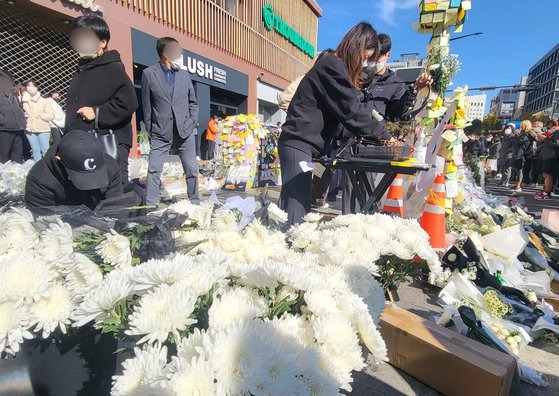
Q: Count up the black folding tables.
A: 1